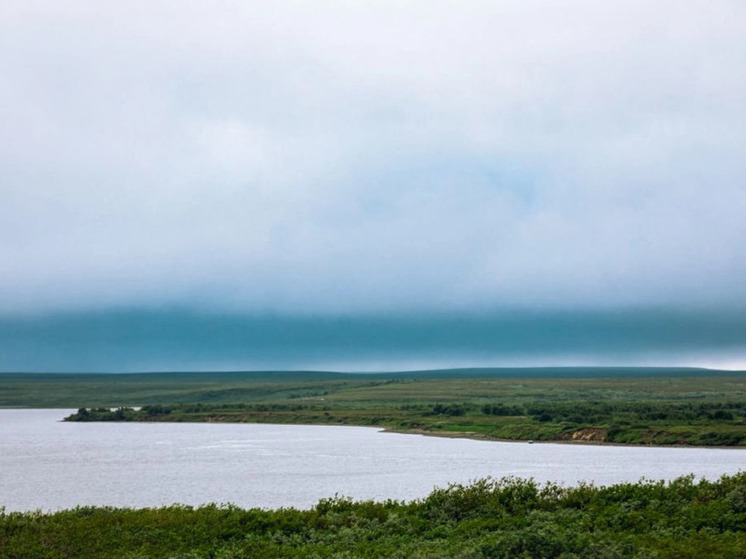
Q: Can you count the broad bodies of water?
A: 1